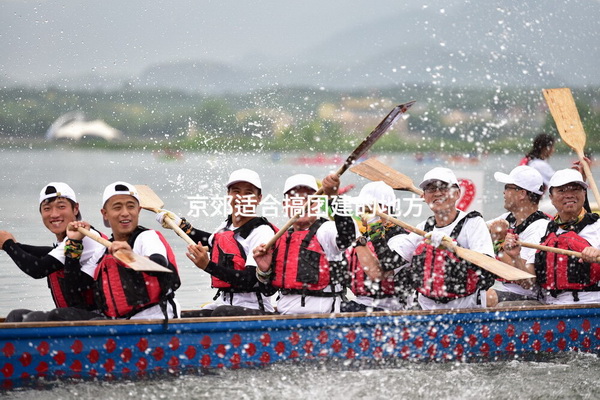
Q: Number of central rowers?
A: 8